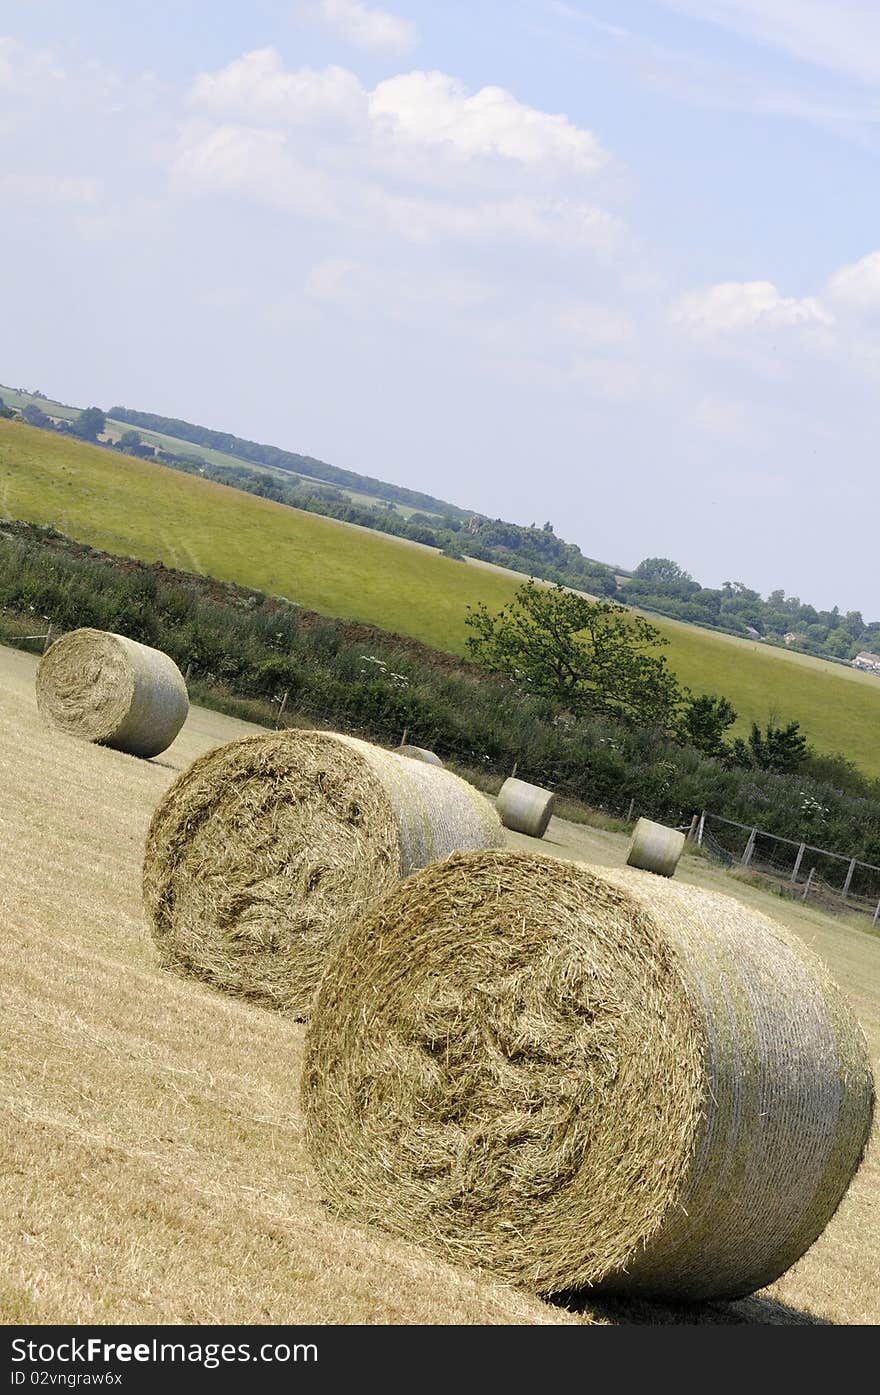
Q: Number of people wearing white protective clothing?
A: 0